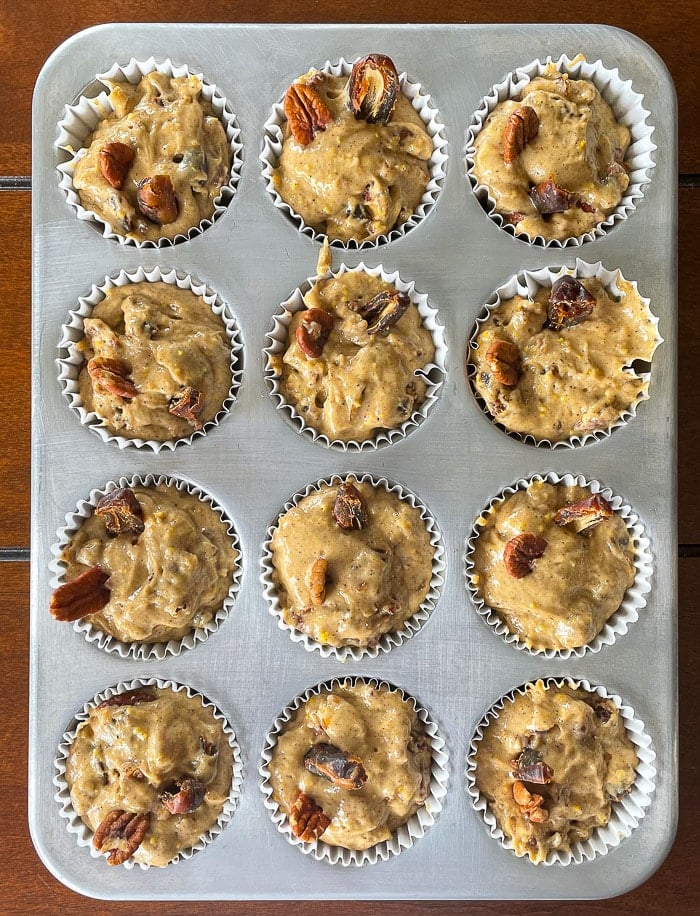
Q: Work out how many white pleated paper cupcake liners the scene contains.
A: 12